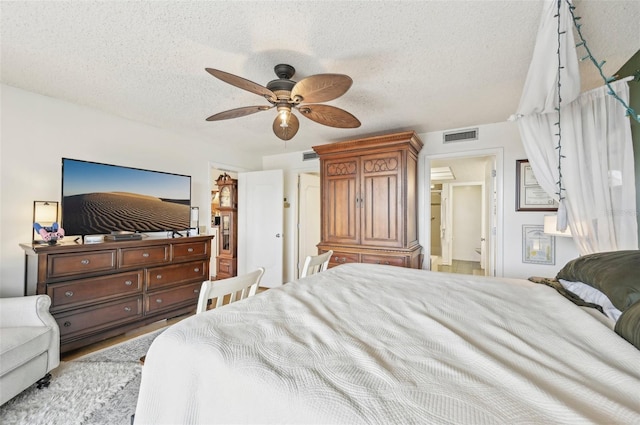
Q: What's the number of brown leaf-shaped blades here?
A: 5